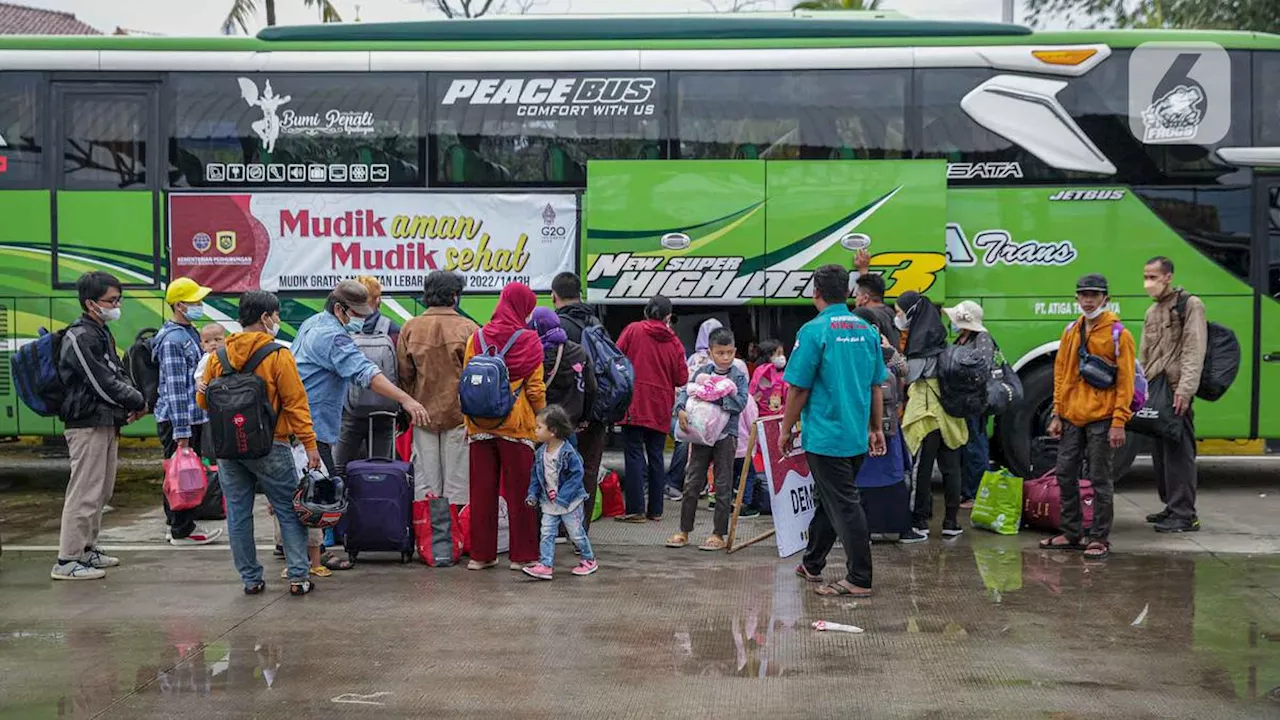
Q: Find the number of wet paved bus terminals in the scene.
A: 1